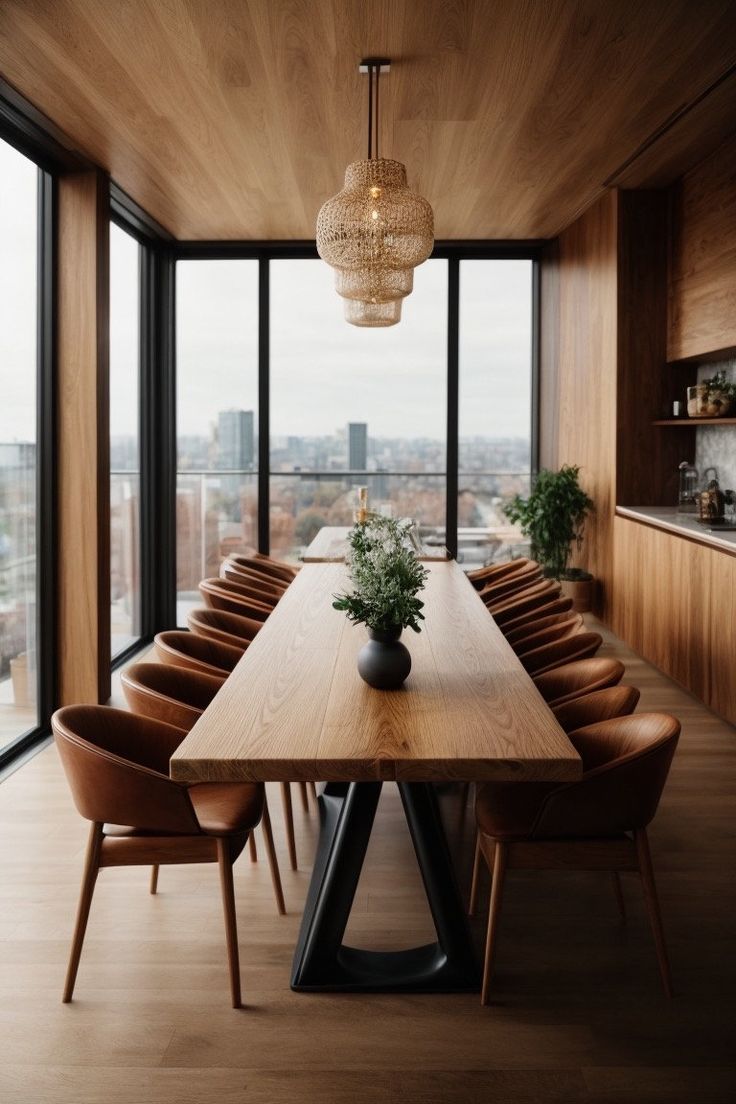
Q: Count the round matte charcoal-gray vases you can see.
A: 1